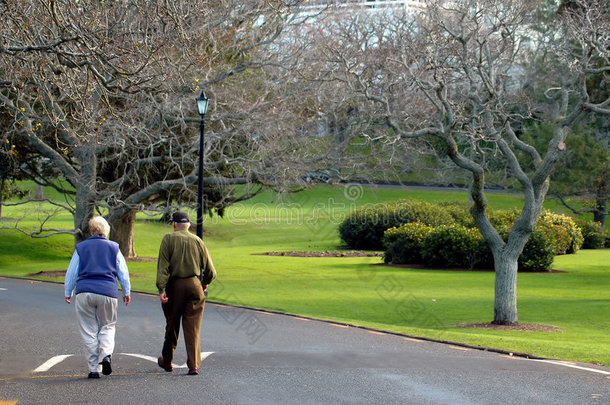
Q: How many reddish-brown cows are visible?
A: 0